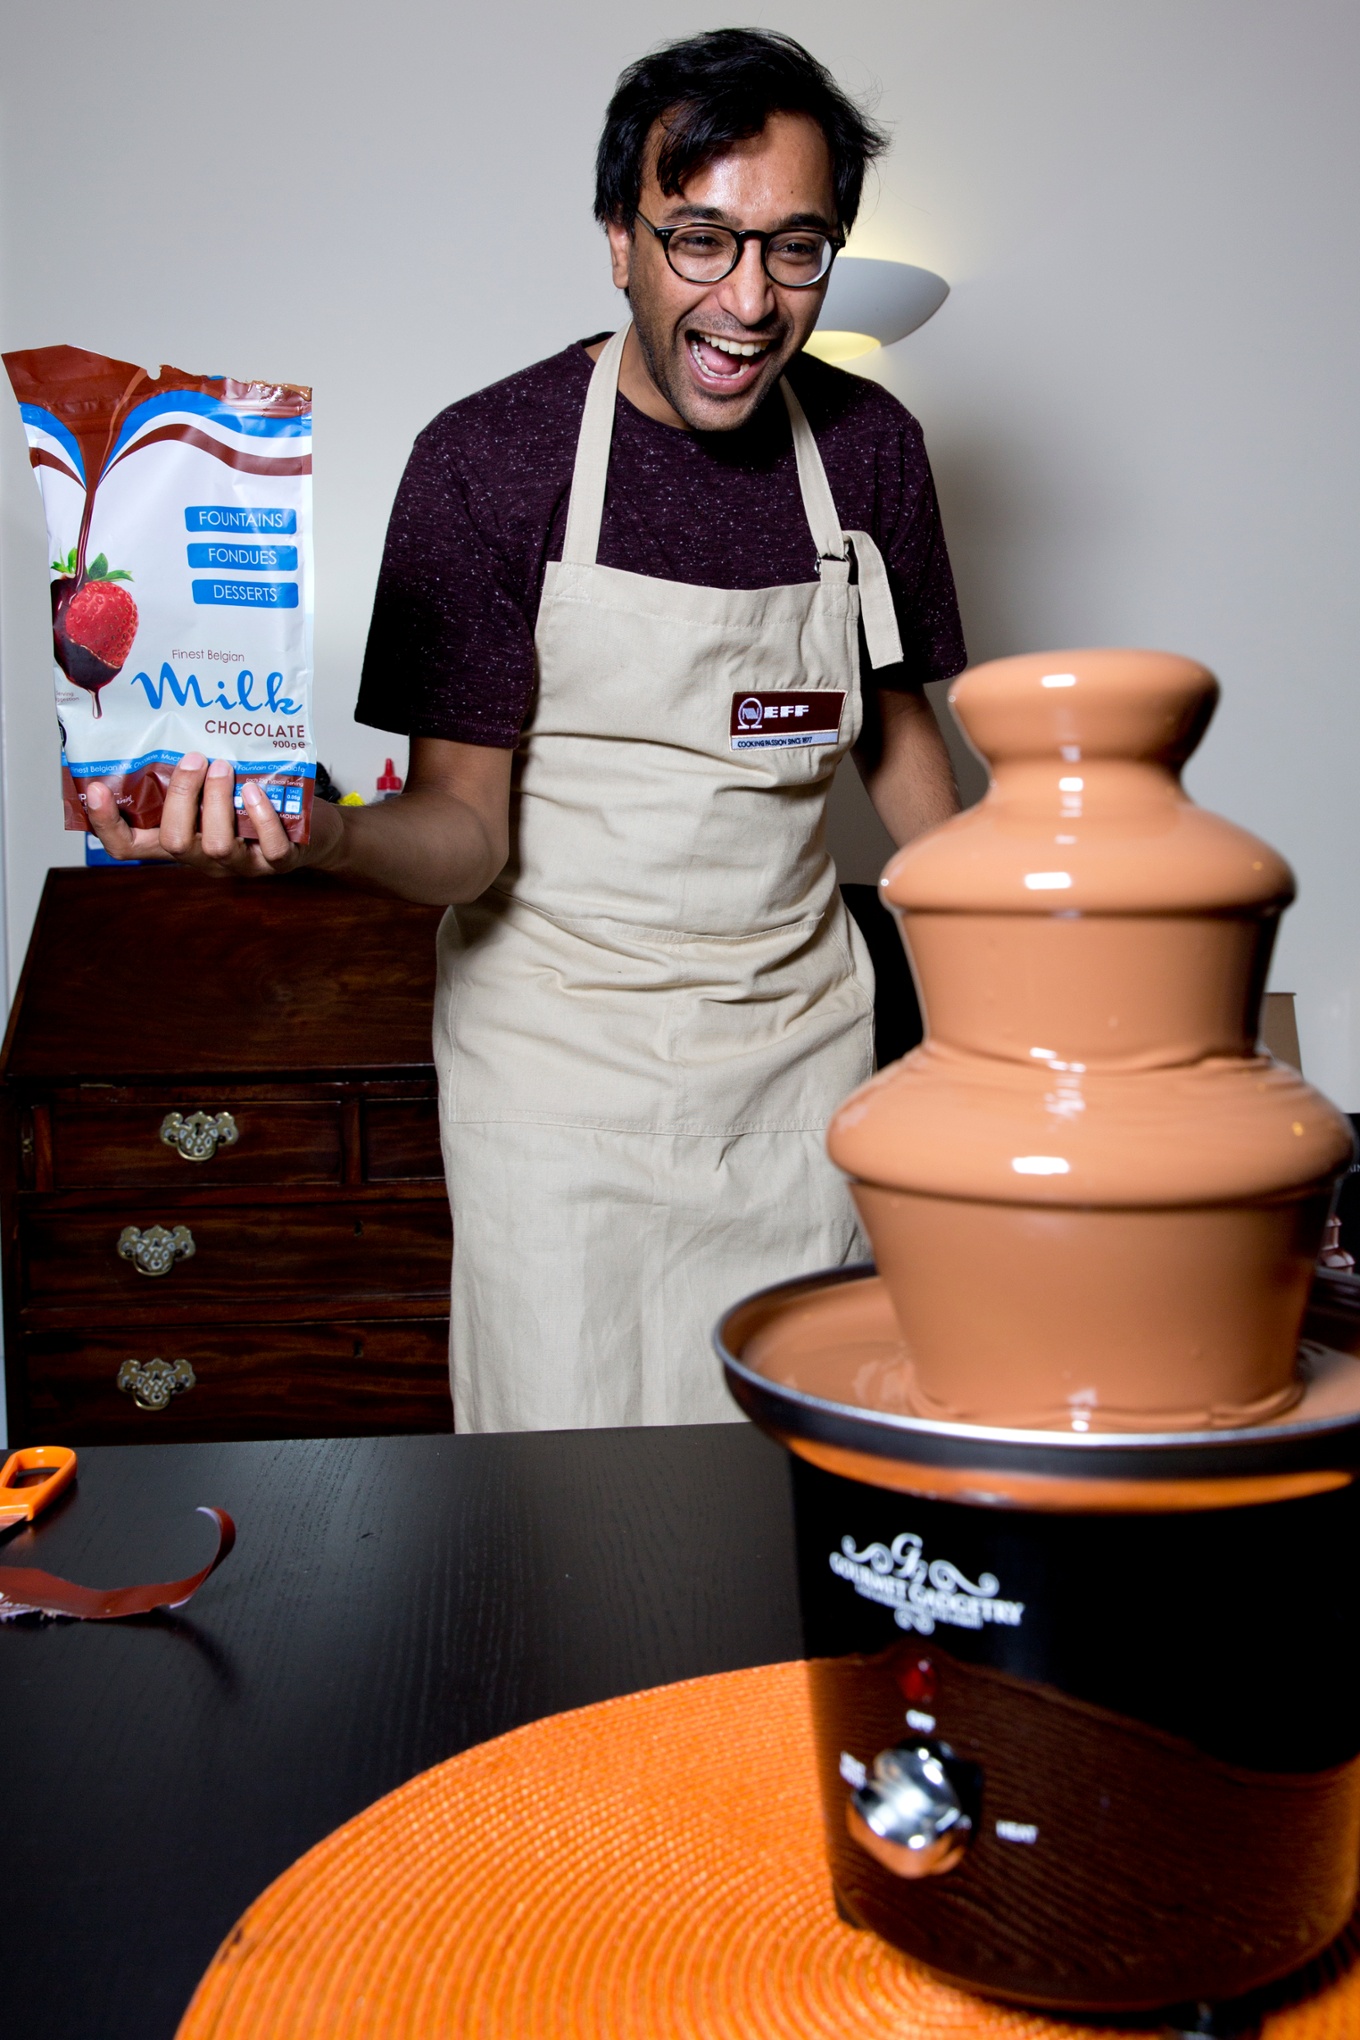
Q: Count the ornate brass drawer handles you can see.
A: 3